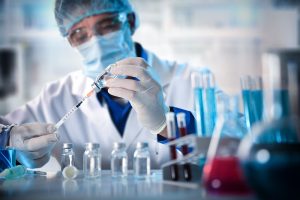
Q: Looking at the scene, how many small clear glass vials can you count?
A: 4